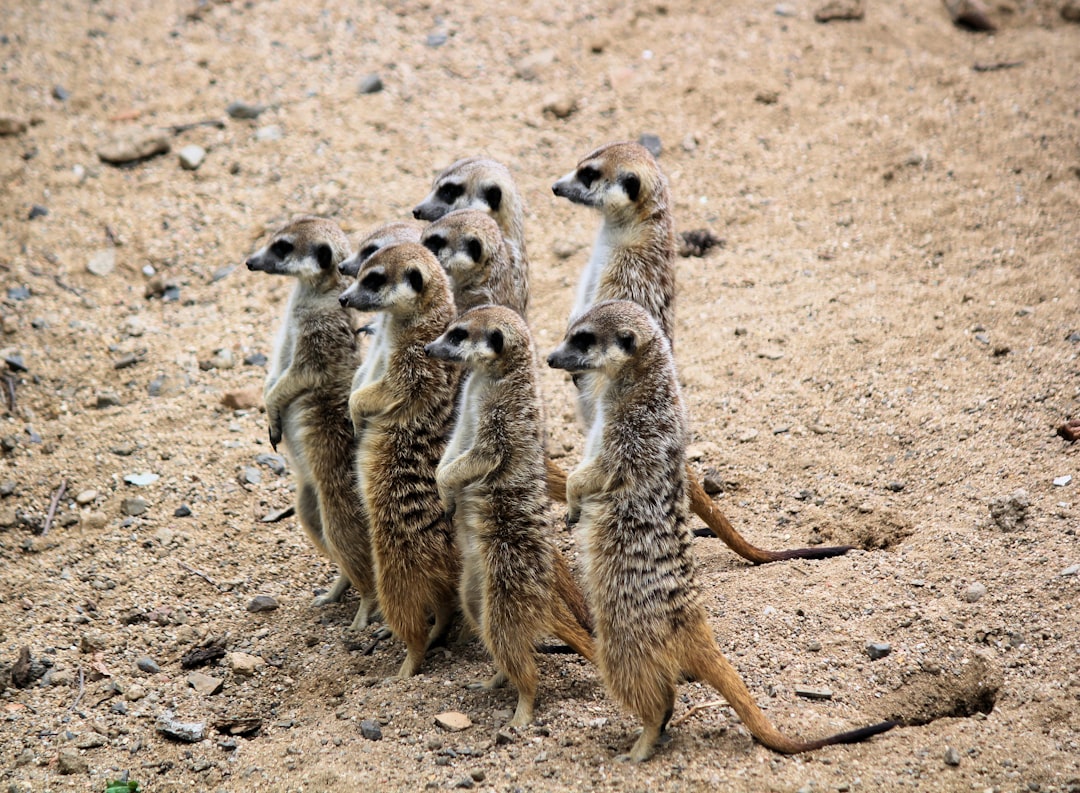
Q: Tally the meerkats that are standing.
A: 8